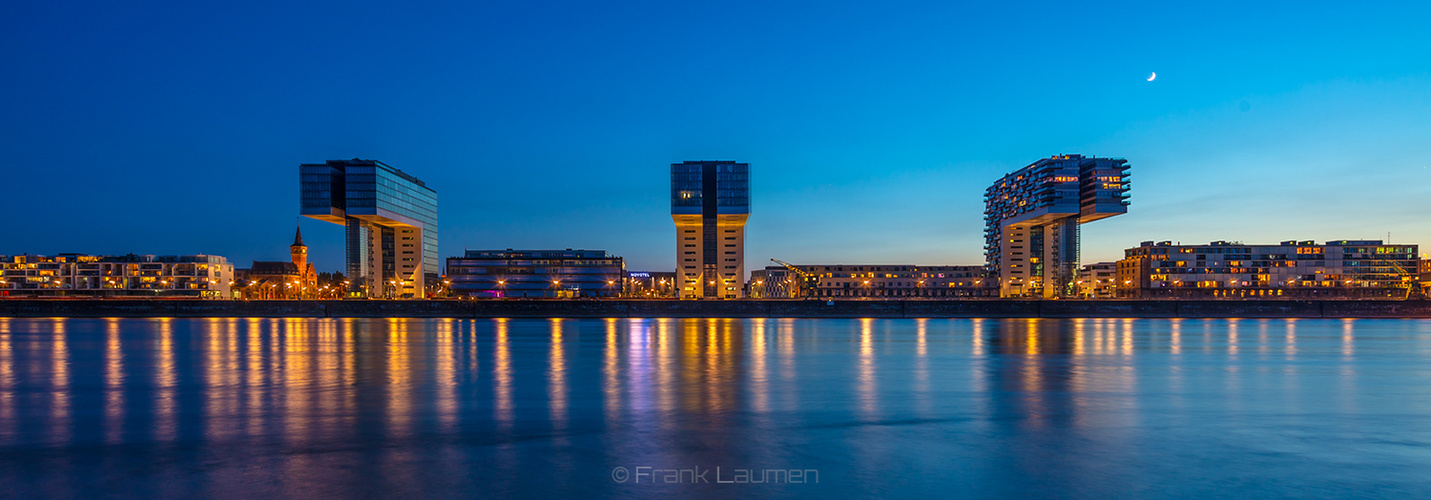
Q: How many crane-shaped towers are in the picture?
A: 3